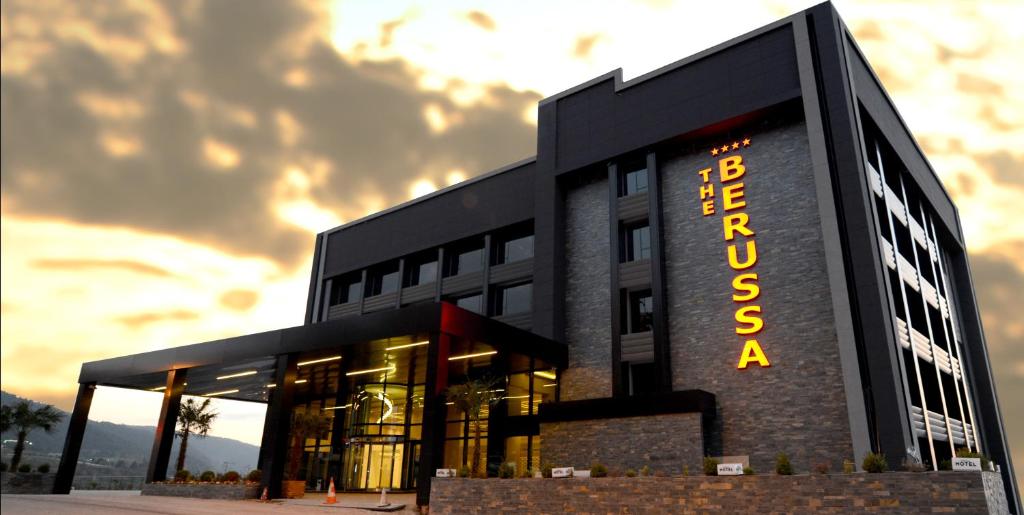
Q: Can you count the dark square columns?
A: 4